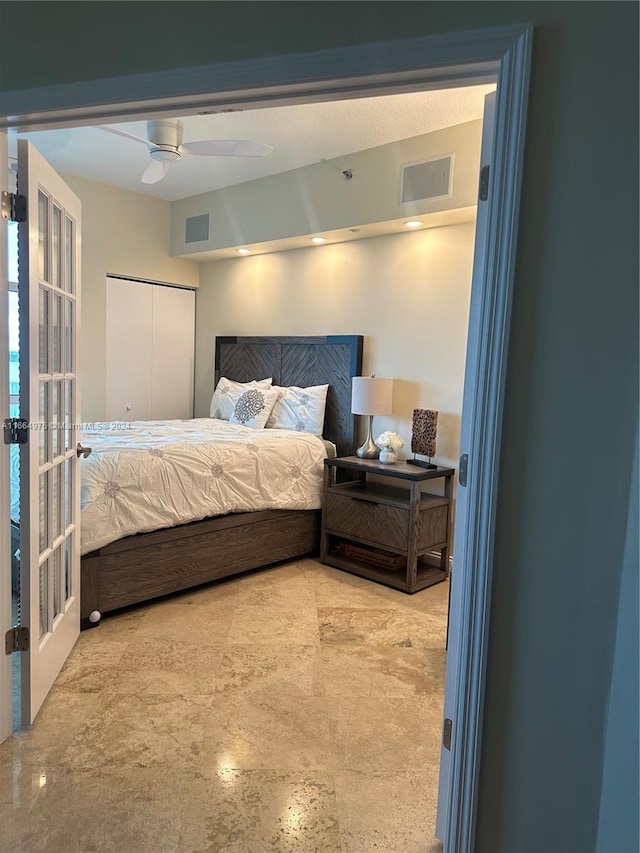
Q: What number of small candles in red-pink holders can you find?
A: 0